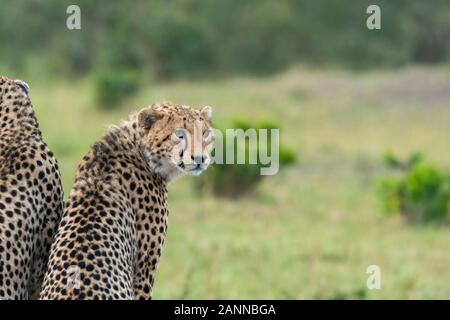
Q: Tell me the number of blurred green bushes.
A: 3